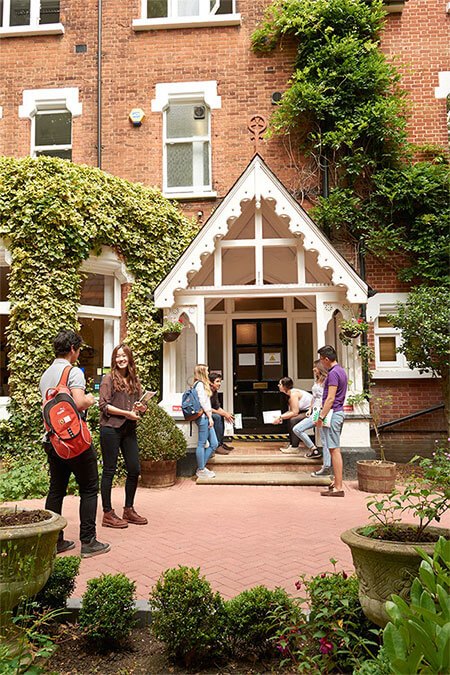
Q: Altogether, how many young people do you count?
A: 7